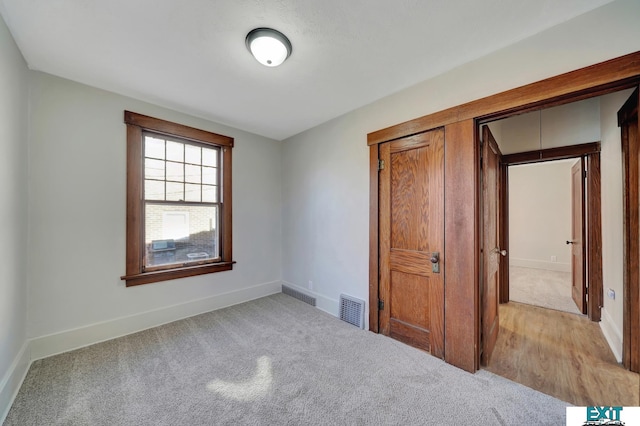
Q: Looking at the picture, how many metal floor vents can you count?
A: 2